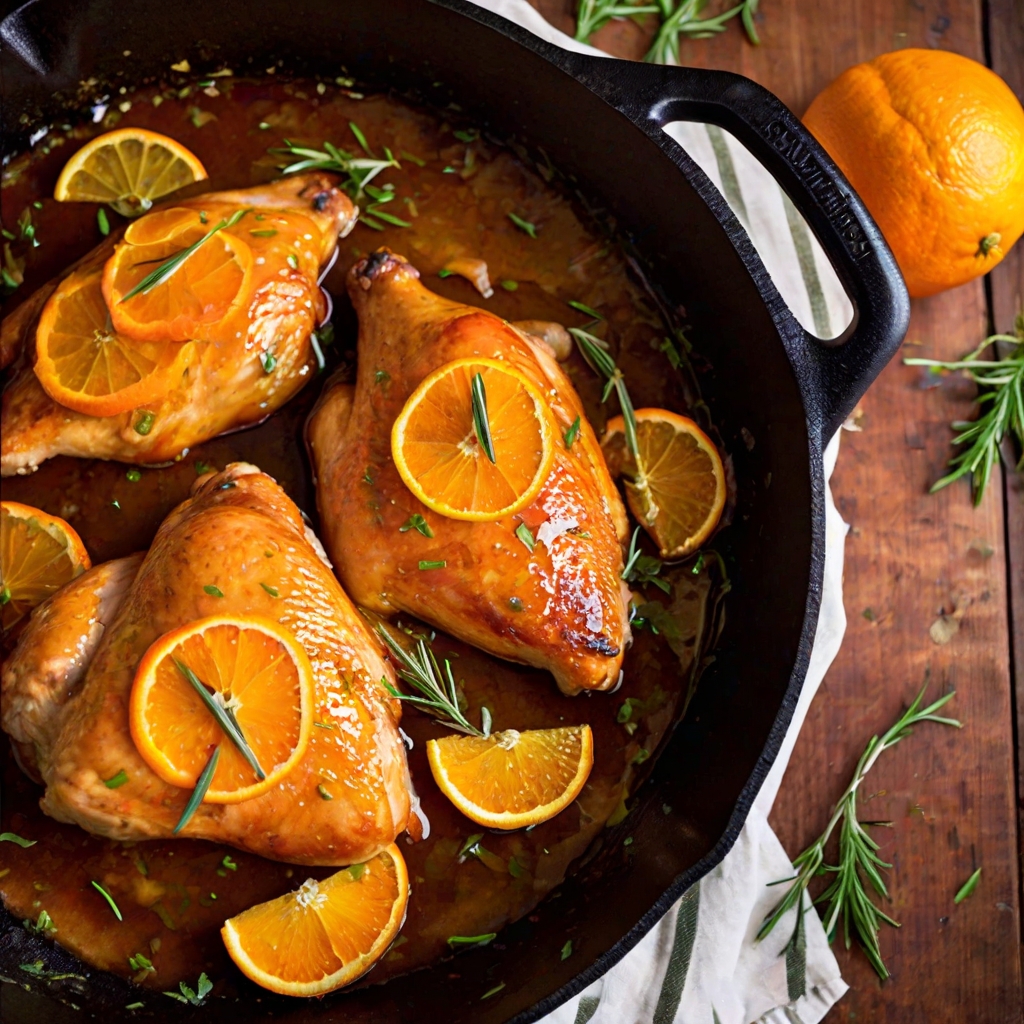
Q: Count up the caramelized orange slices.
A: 9